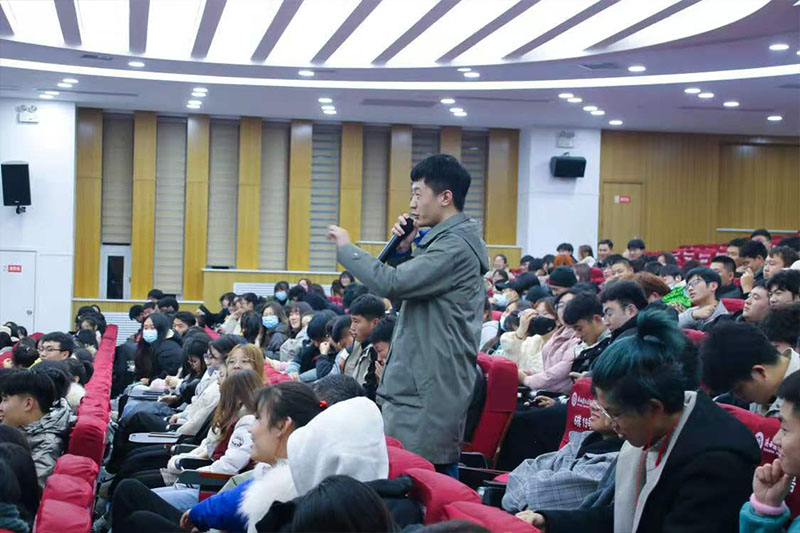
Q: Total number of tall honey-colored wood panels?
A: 9